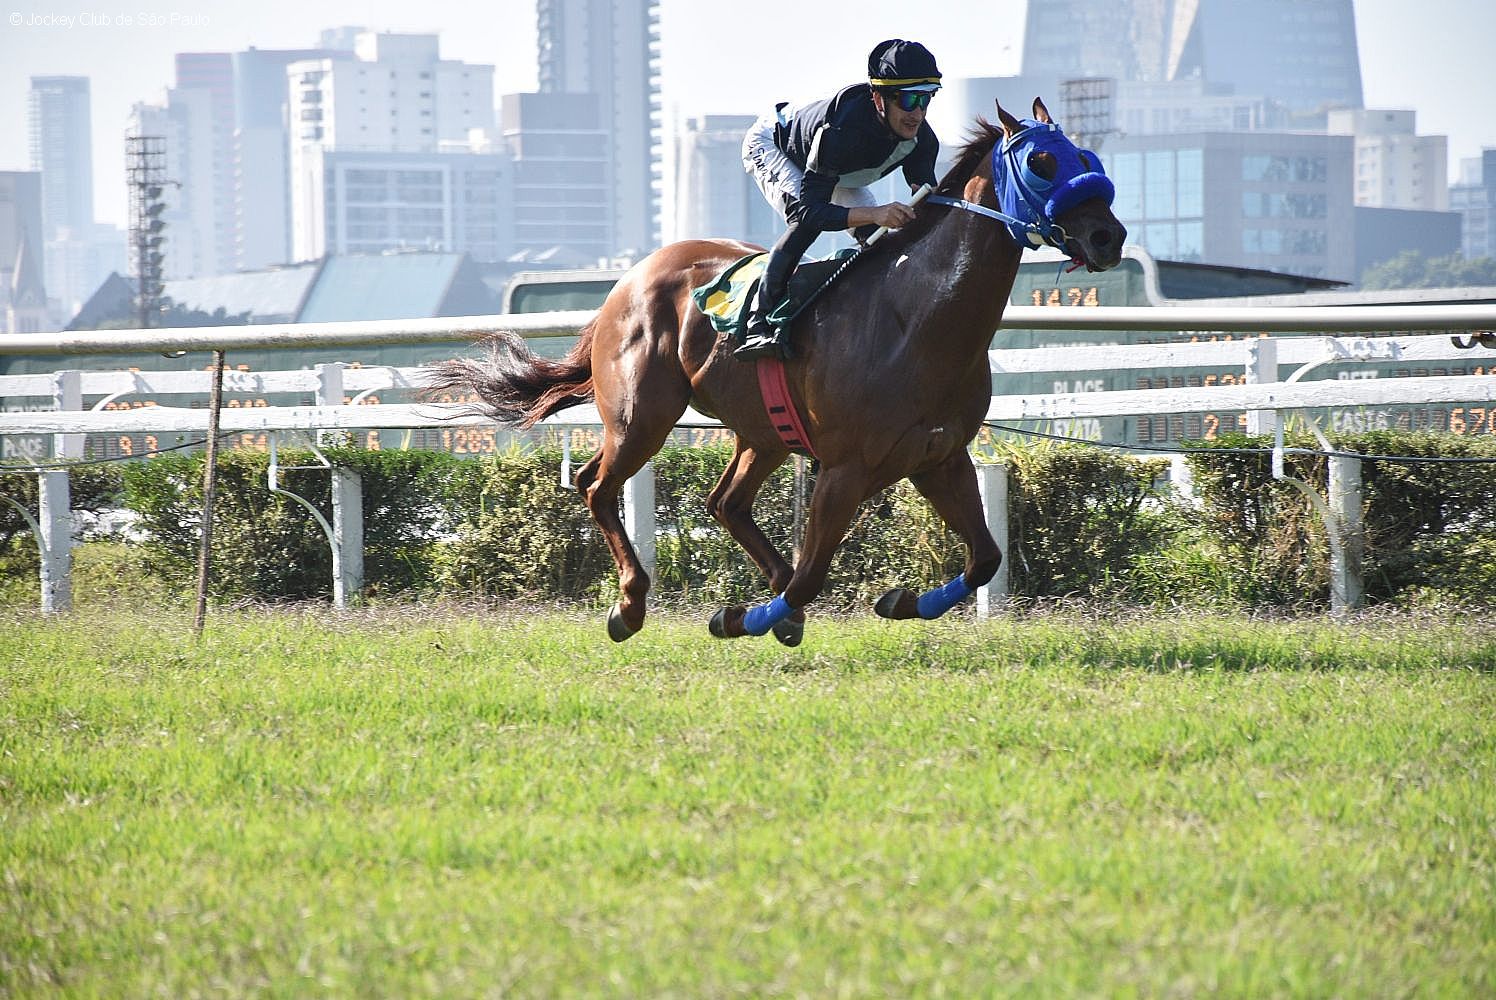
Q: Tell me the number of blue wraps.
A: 2